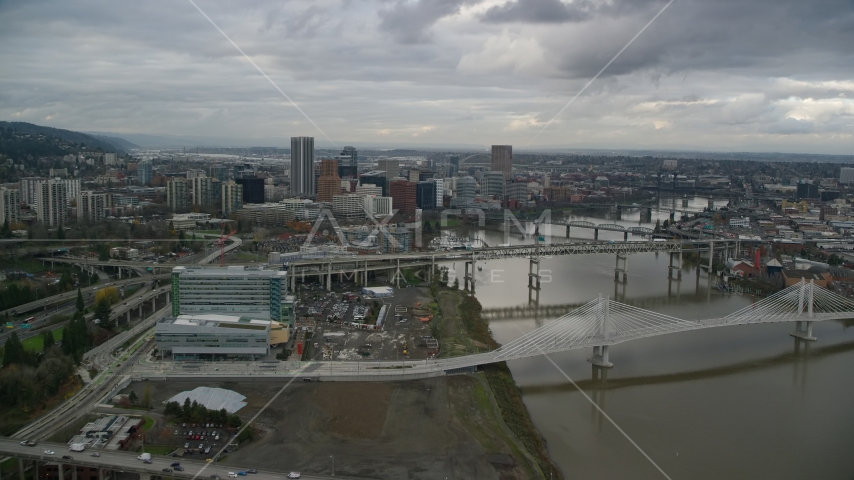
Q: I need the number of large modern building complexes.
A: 1